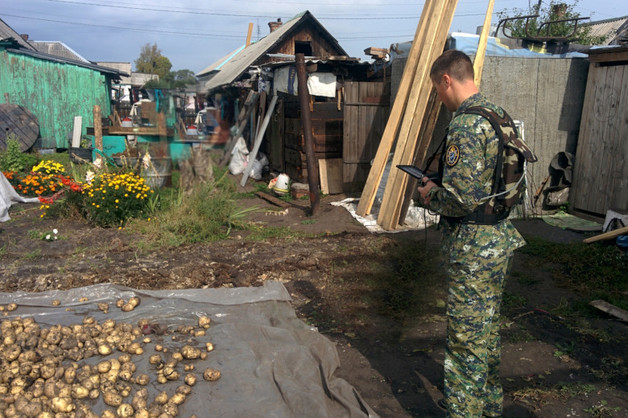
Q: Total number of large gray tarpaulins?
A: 1